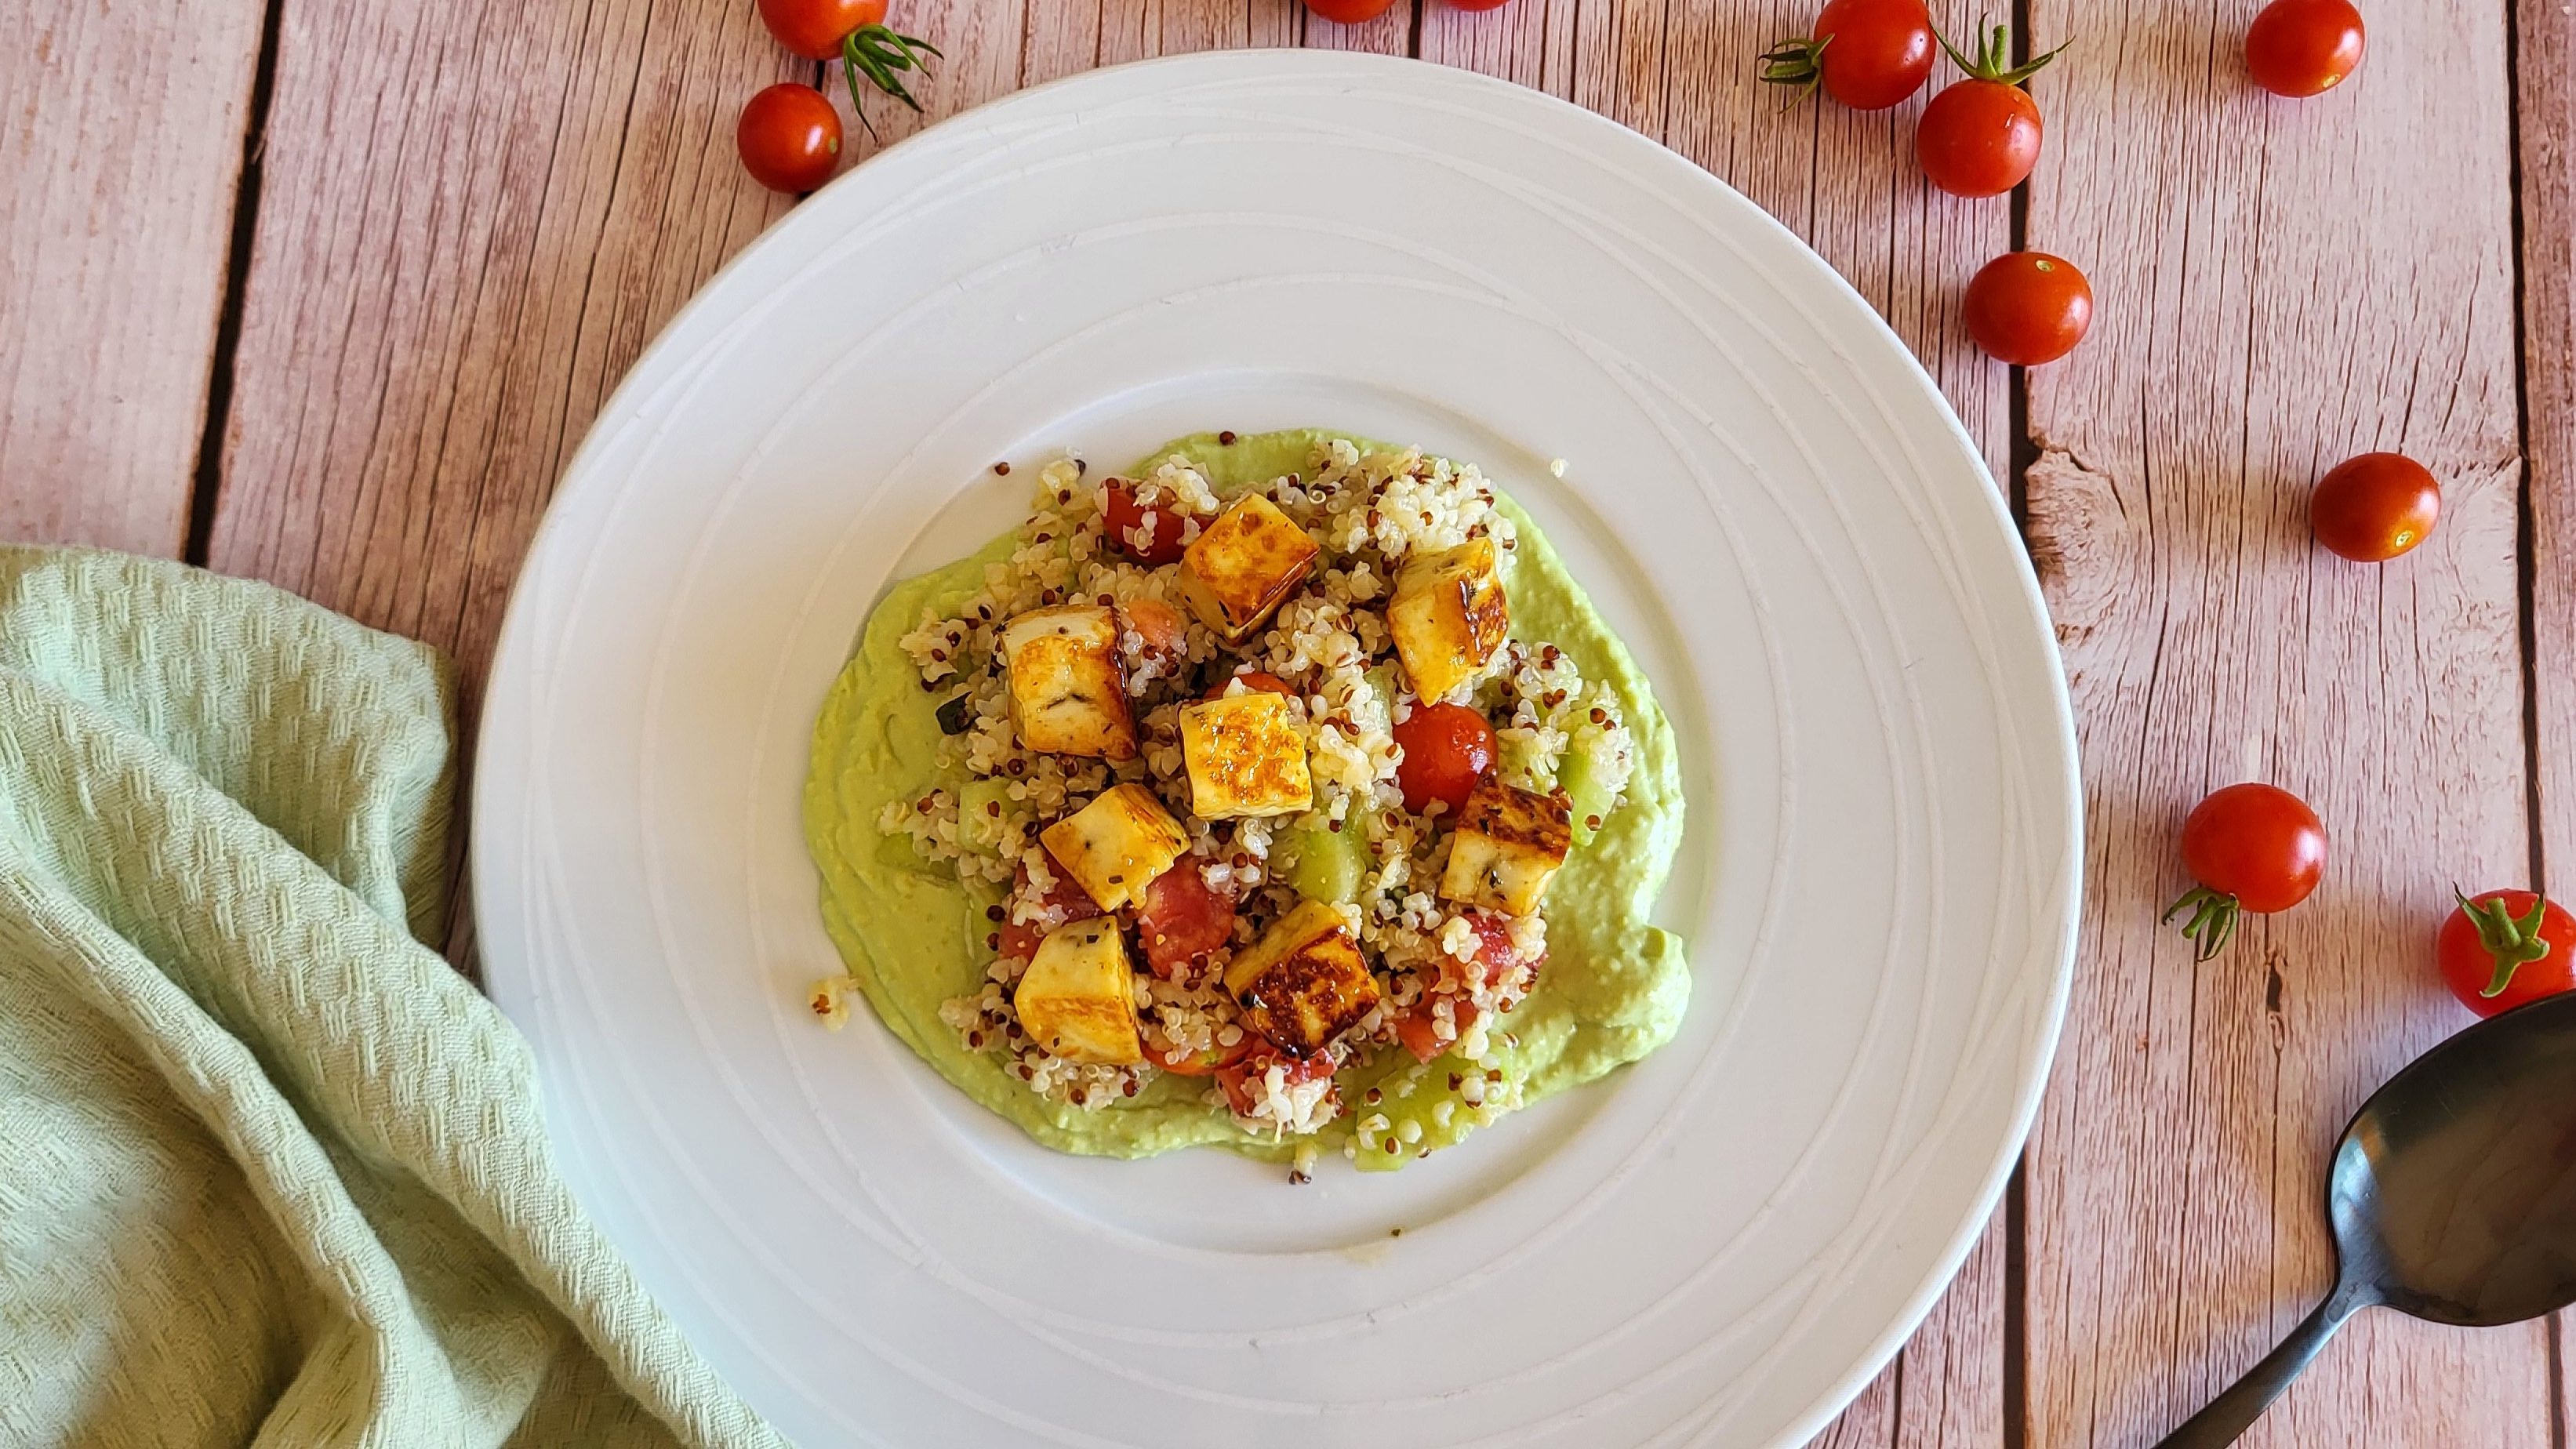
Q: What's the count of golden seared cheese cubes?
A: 8